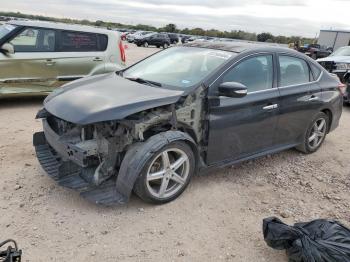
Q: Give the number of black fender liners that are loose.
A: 1